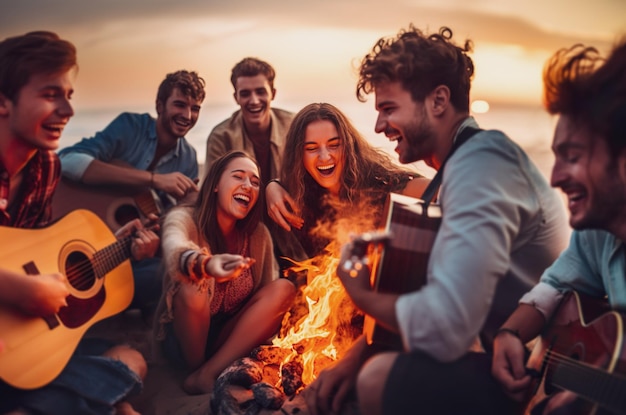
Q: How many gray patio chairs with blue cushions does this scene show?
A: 0